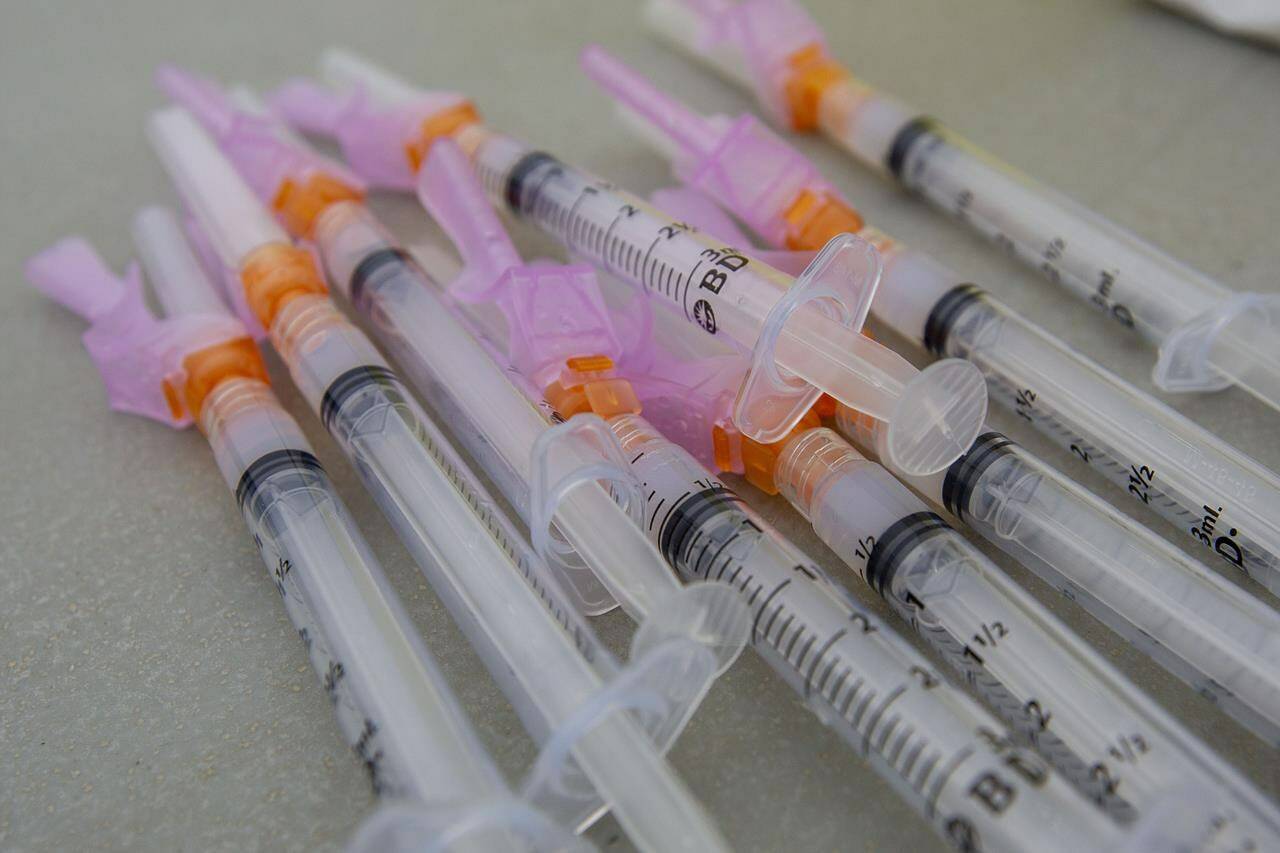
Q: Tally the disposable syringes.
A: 9